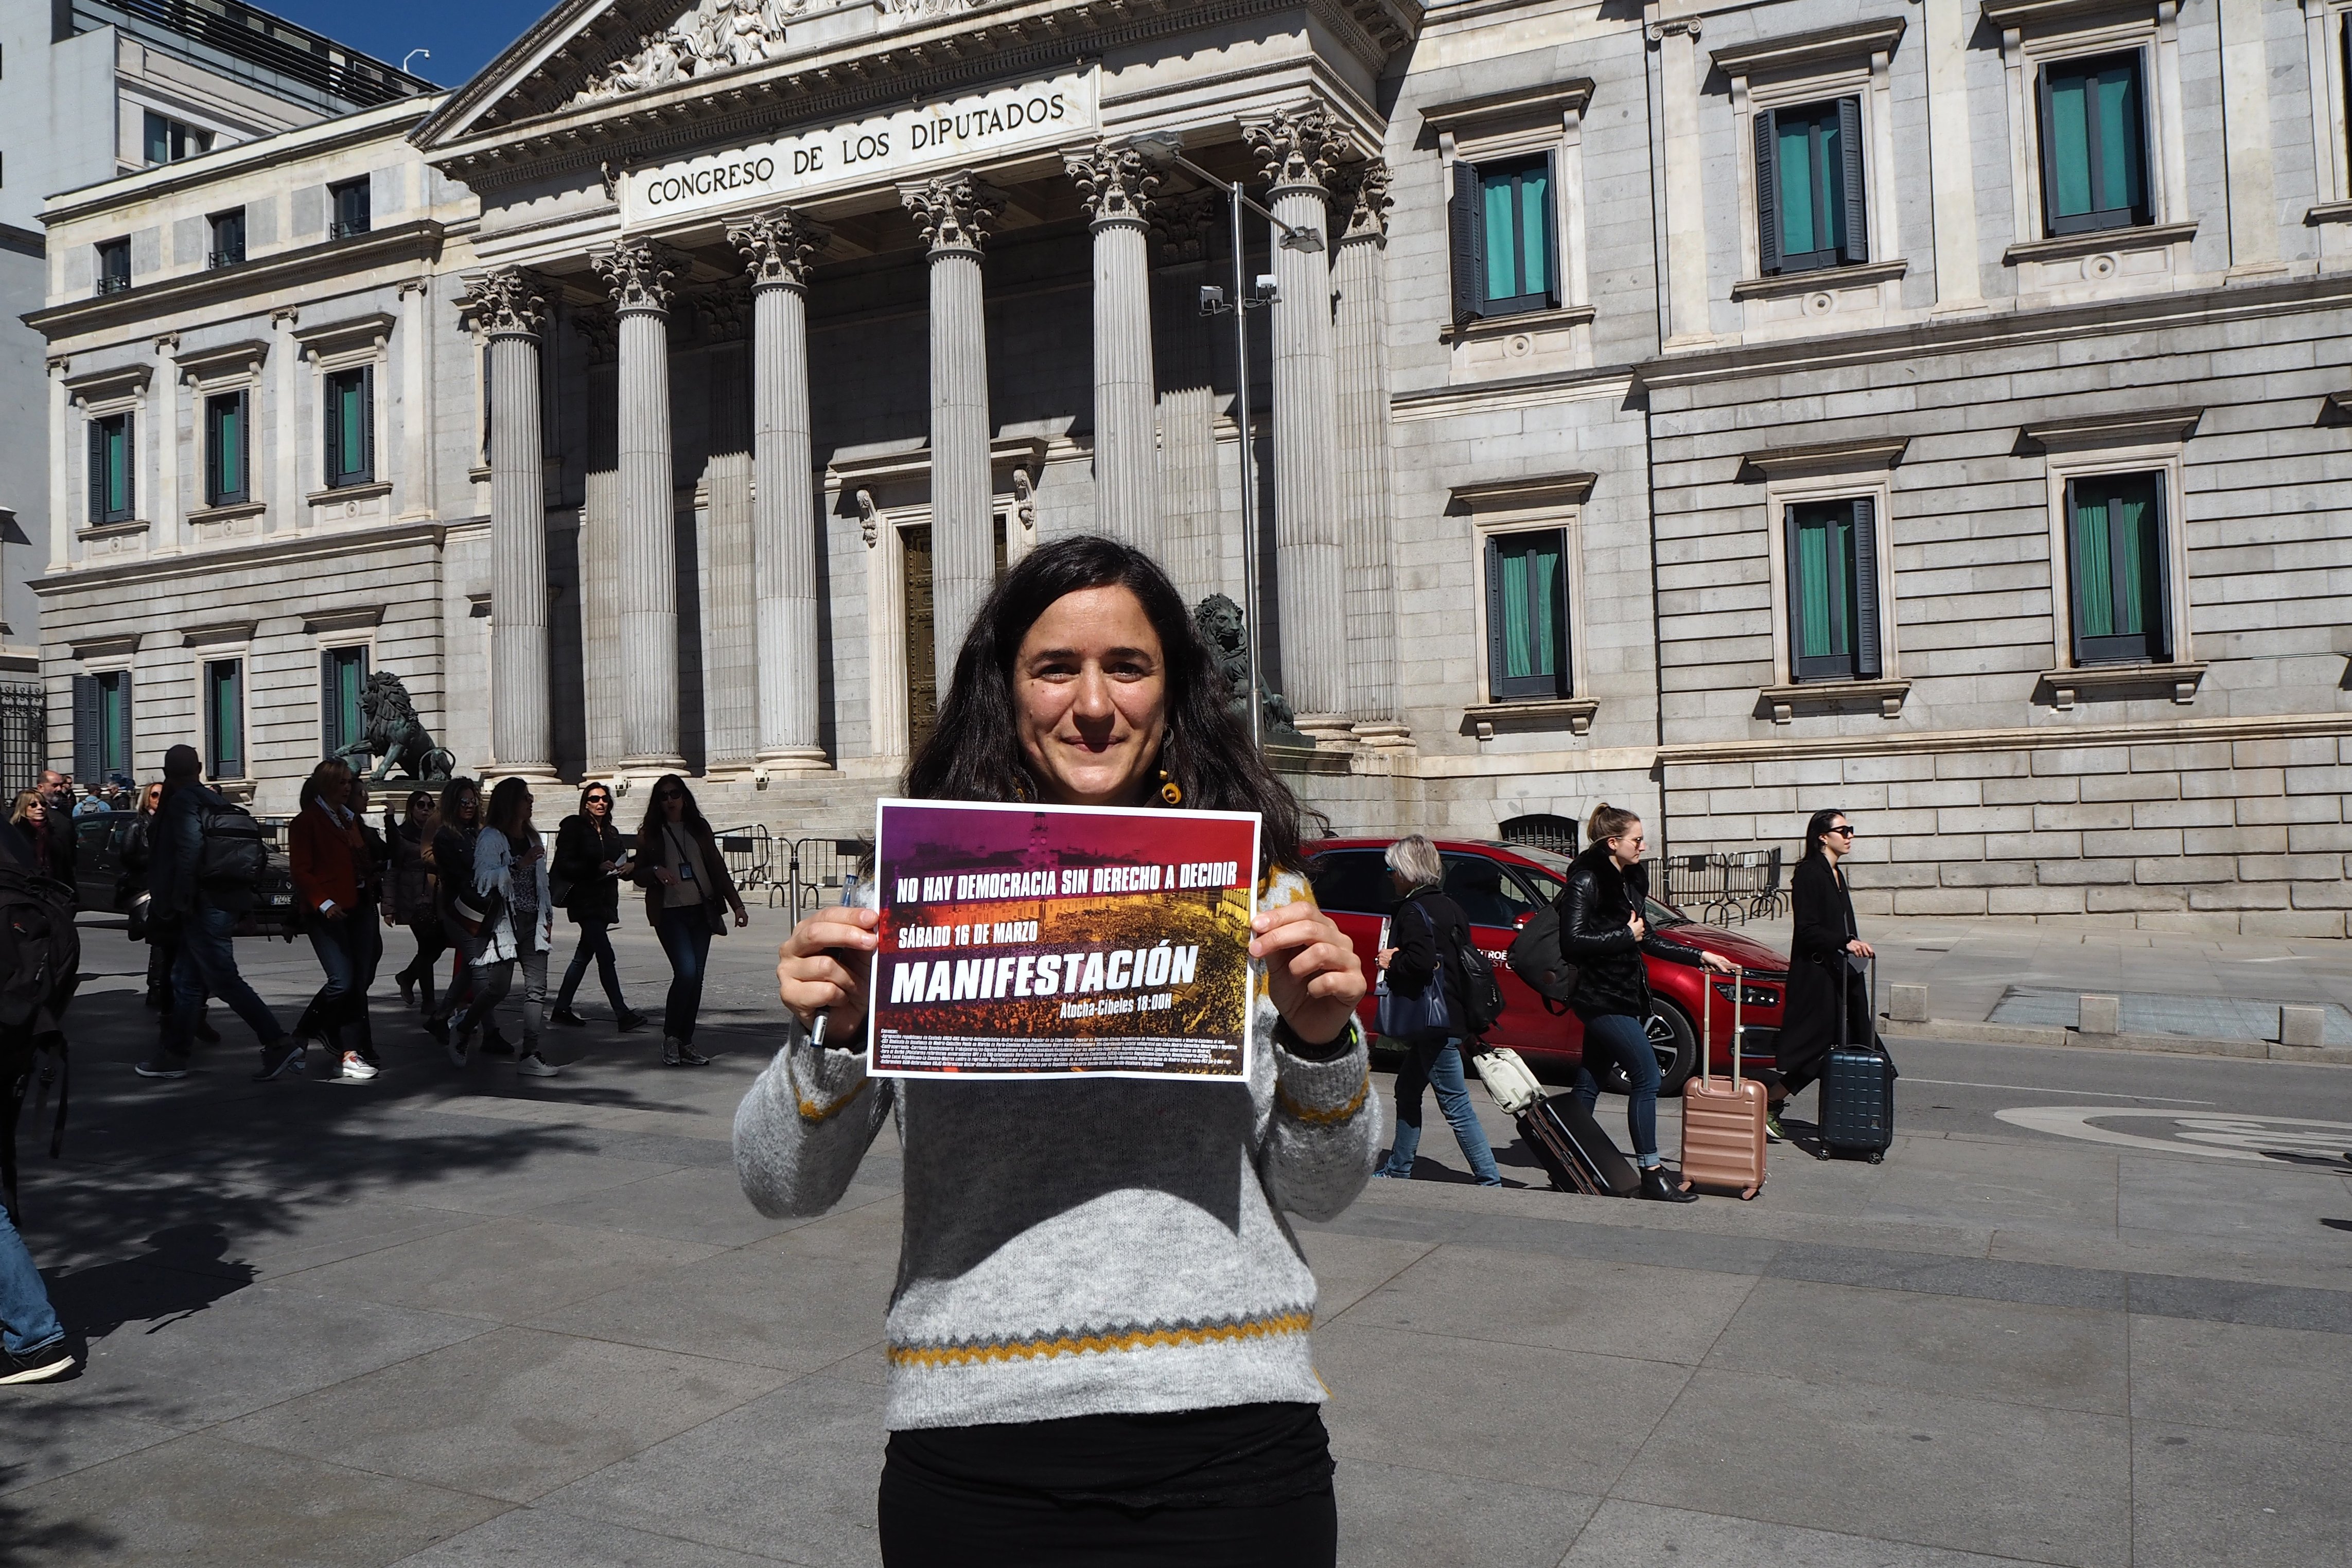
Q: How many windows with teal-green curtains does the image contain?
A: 12